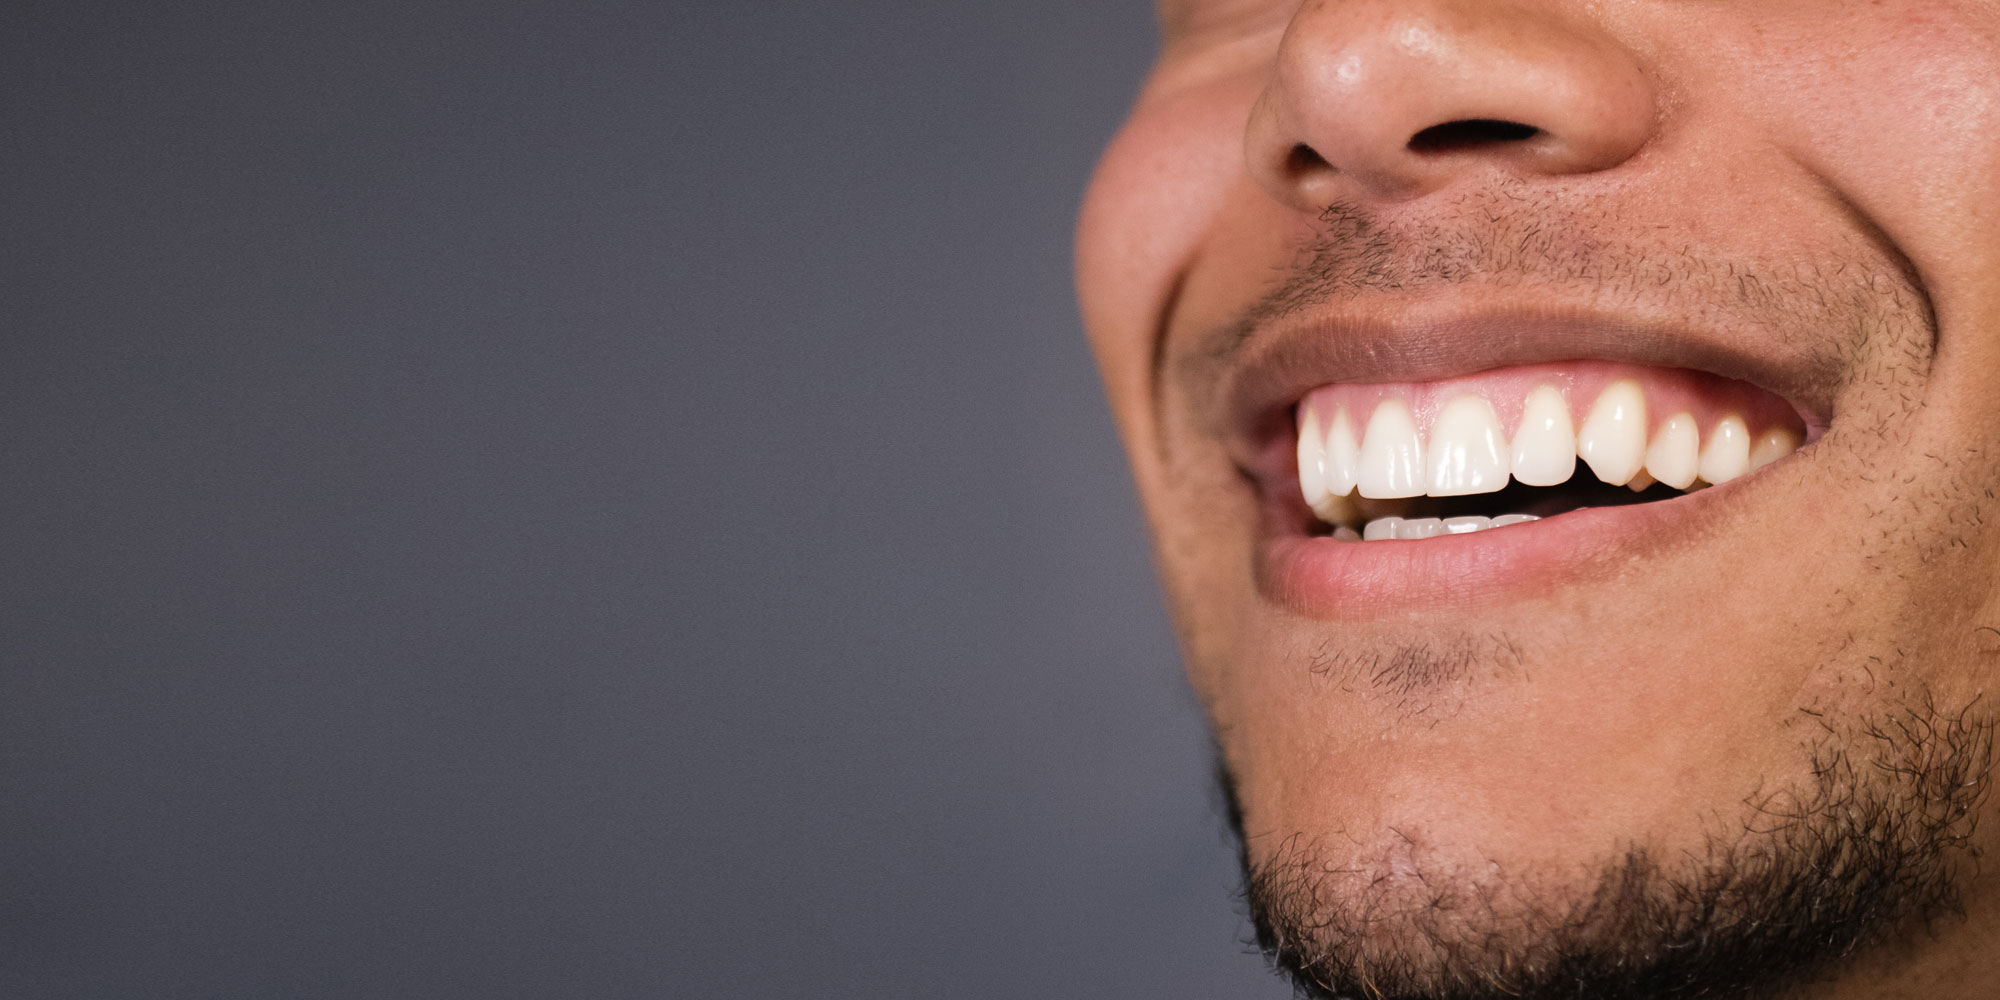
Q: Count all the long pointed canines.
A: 2